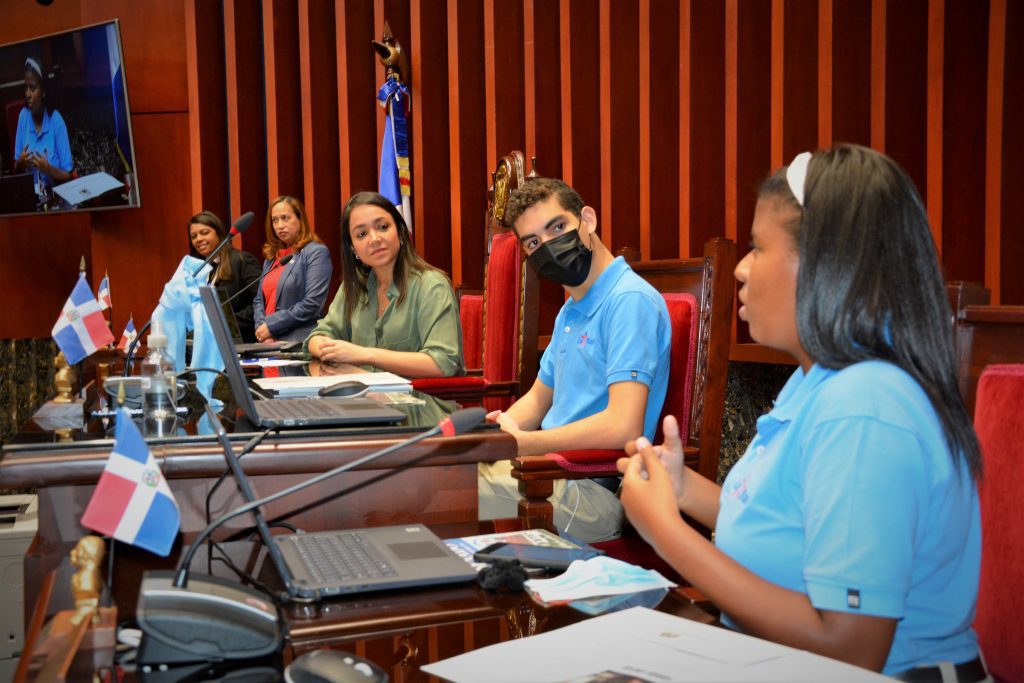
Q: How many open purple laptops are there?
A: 0